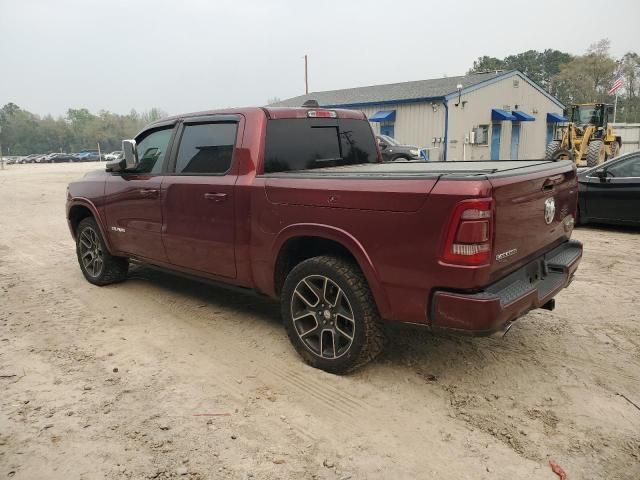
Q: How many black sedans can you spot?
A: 1